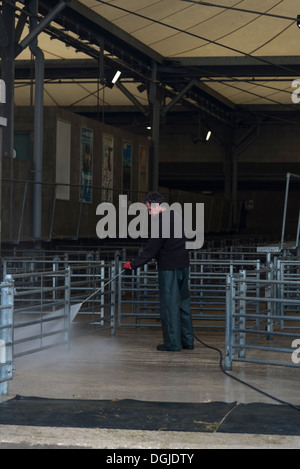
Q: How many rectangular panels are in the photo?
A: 5